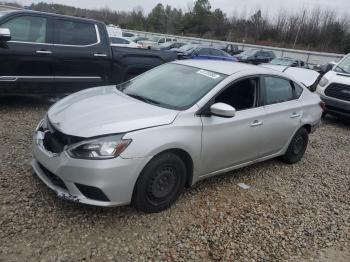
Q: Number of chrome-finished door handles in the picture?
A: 2